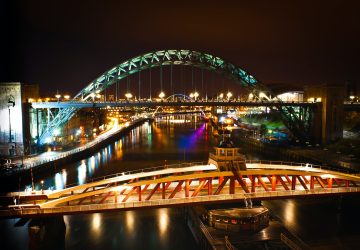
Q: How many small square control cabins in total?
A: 1